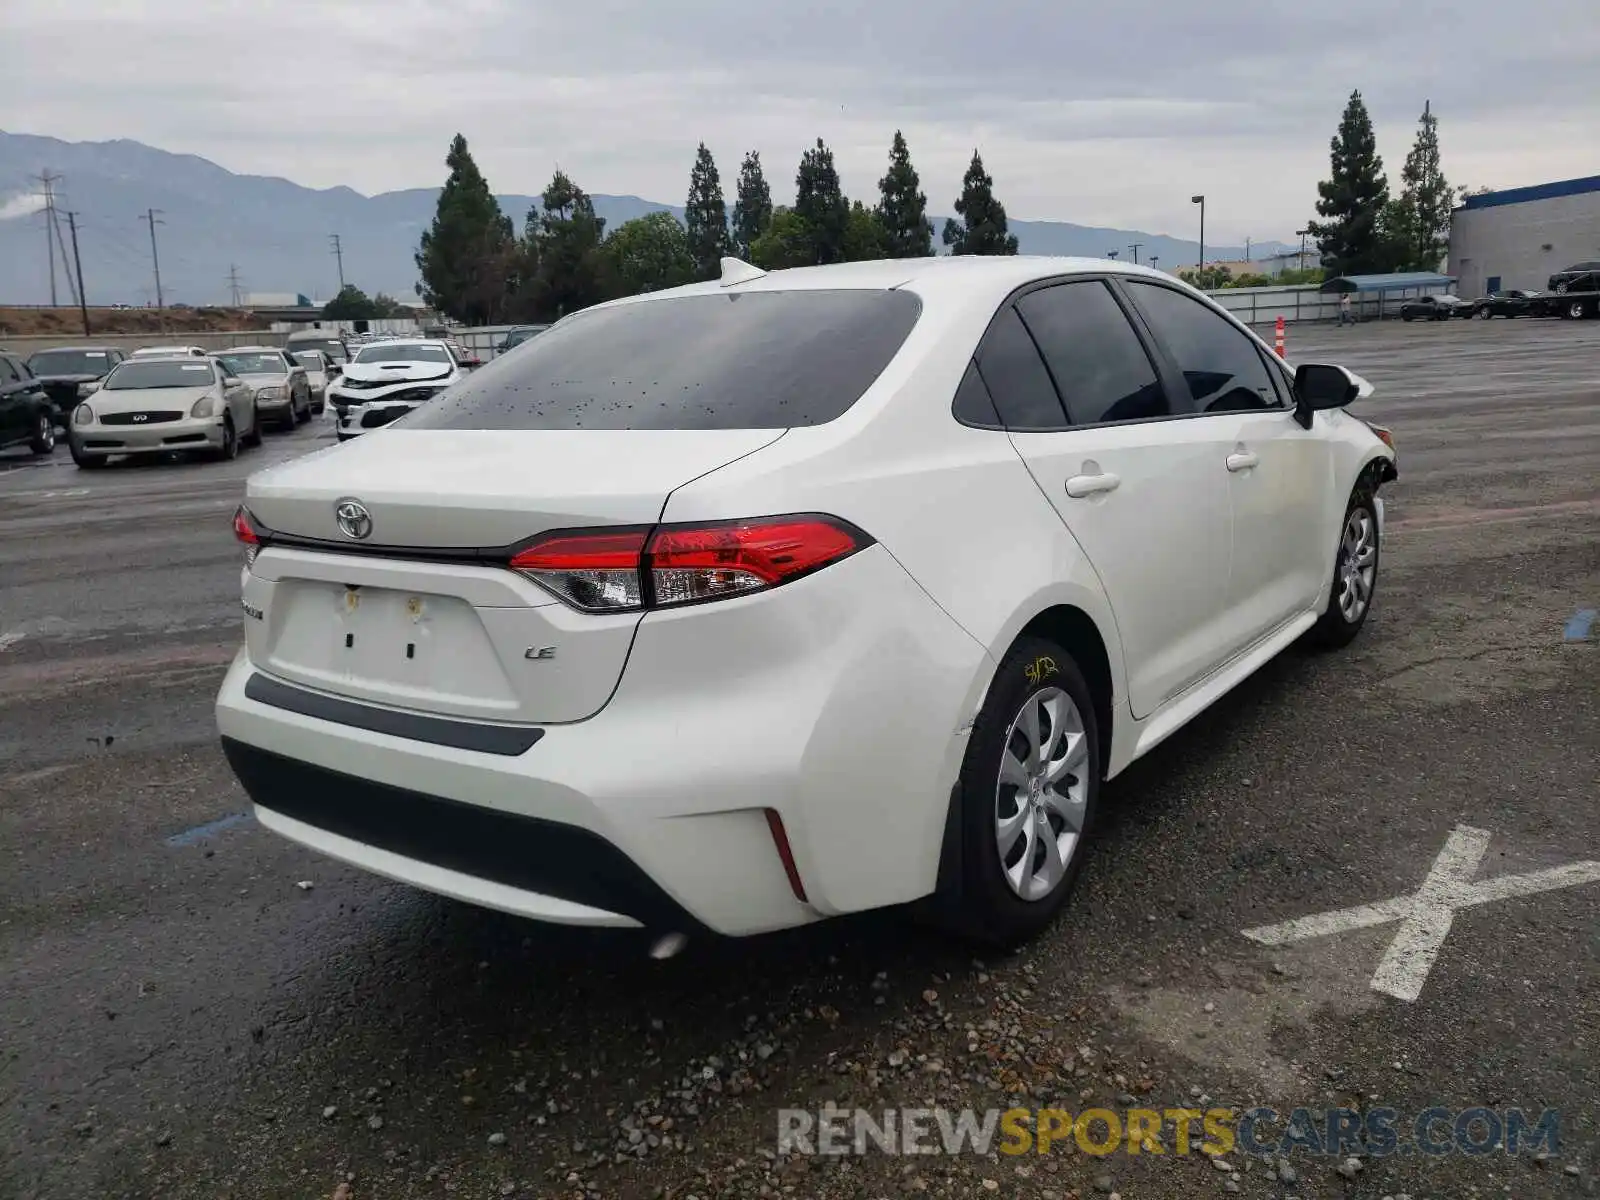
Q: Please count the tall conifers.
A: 9